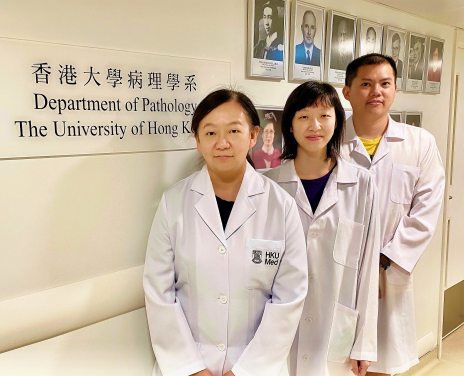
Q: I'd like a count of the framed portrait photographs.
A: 10